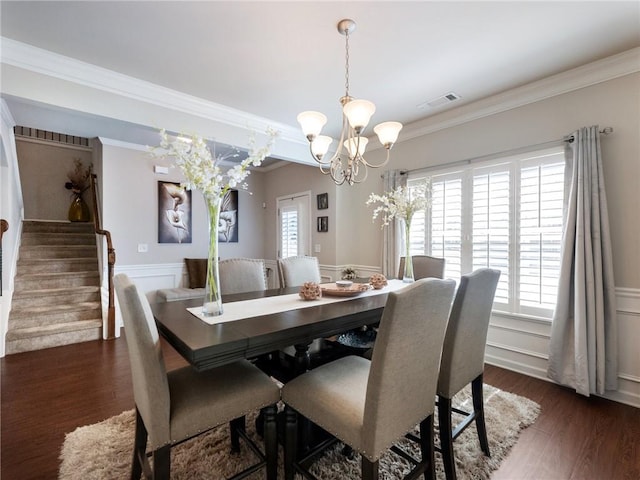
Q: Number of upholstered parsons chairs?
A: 6